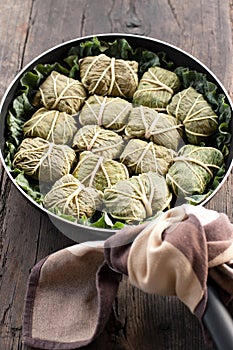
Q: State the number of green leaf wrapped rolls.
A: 14